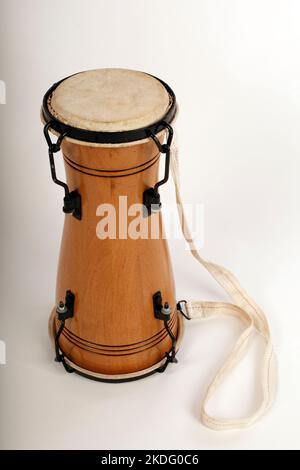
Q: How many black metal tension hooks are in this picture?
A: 4